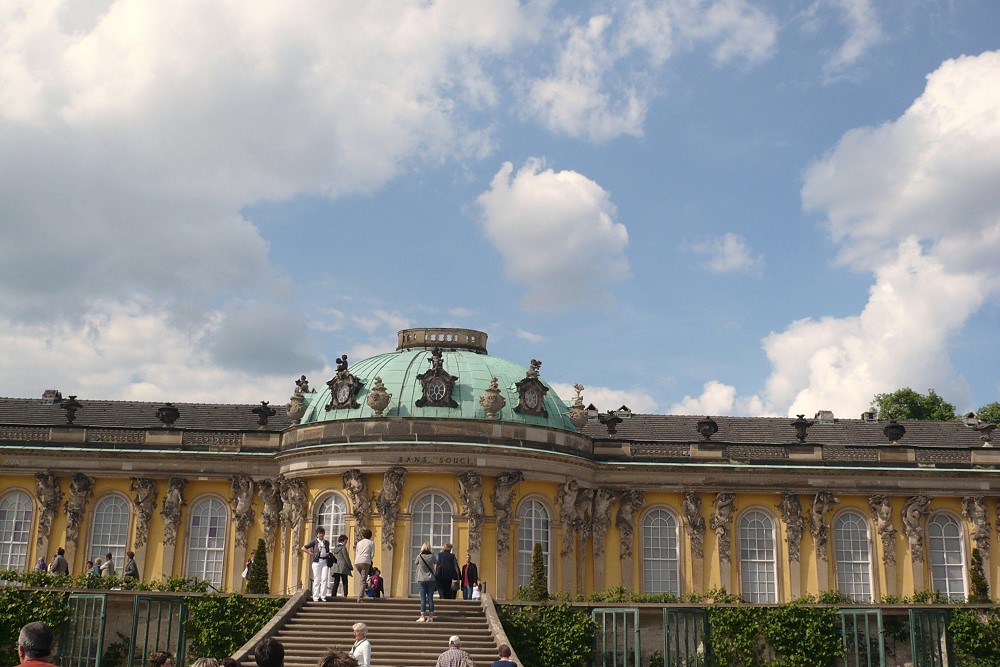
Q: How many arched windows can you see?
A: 10